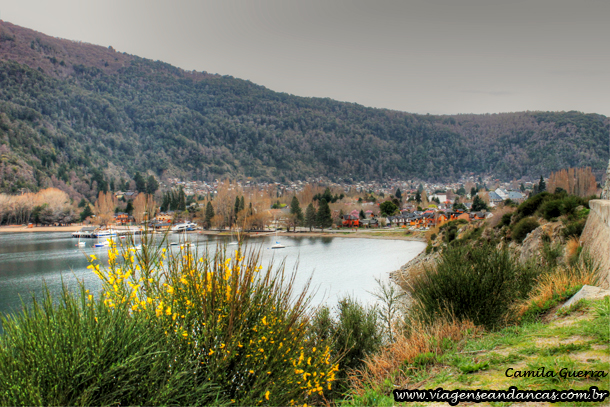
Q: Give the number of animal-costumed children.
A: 0